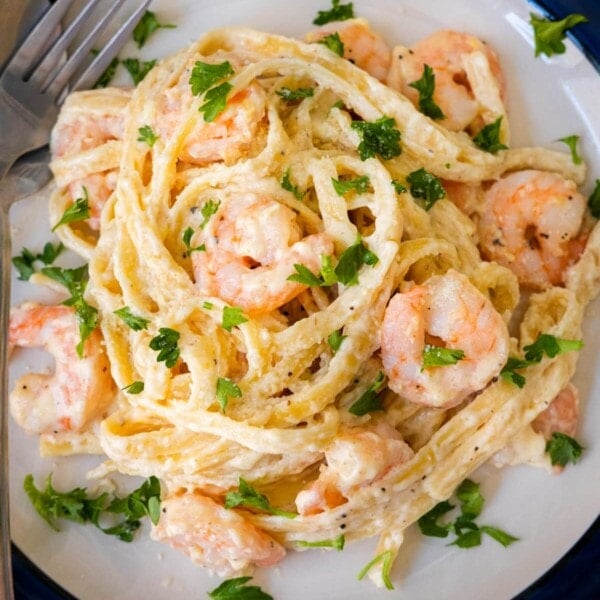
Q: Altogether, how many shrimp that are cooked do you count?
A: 11